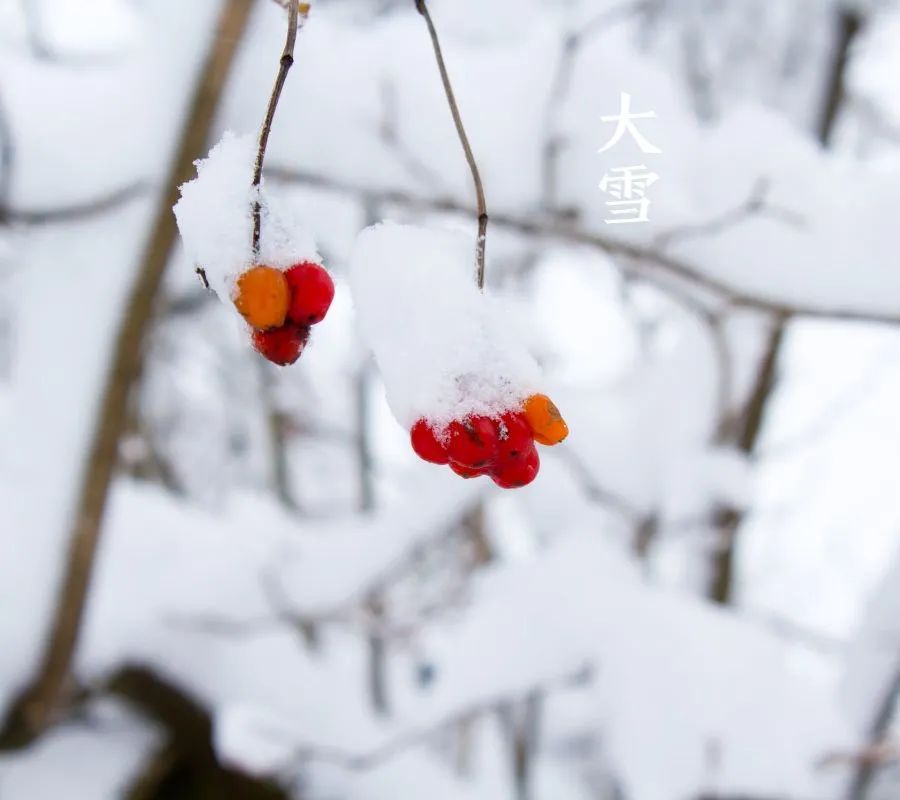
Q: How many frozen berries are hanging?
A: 9